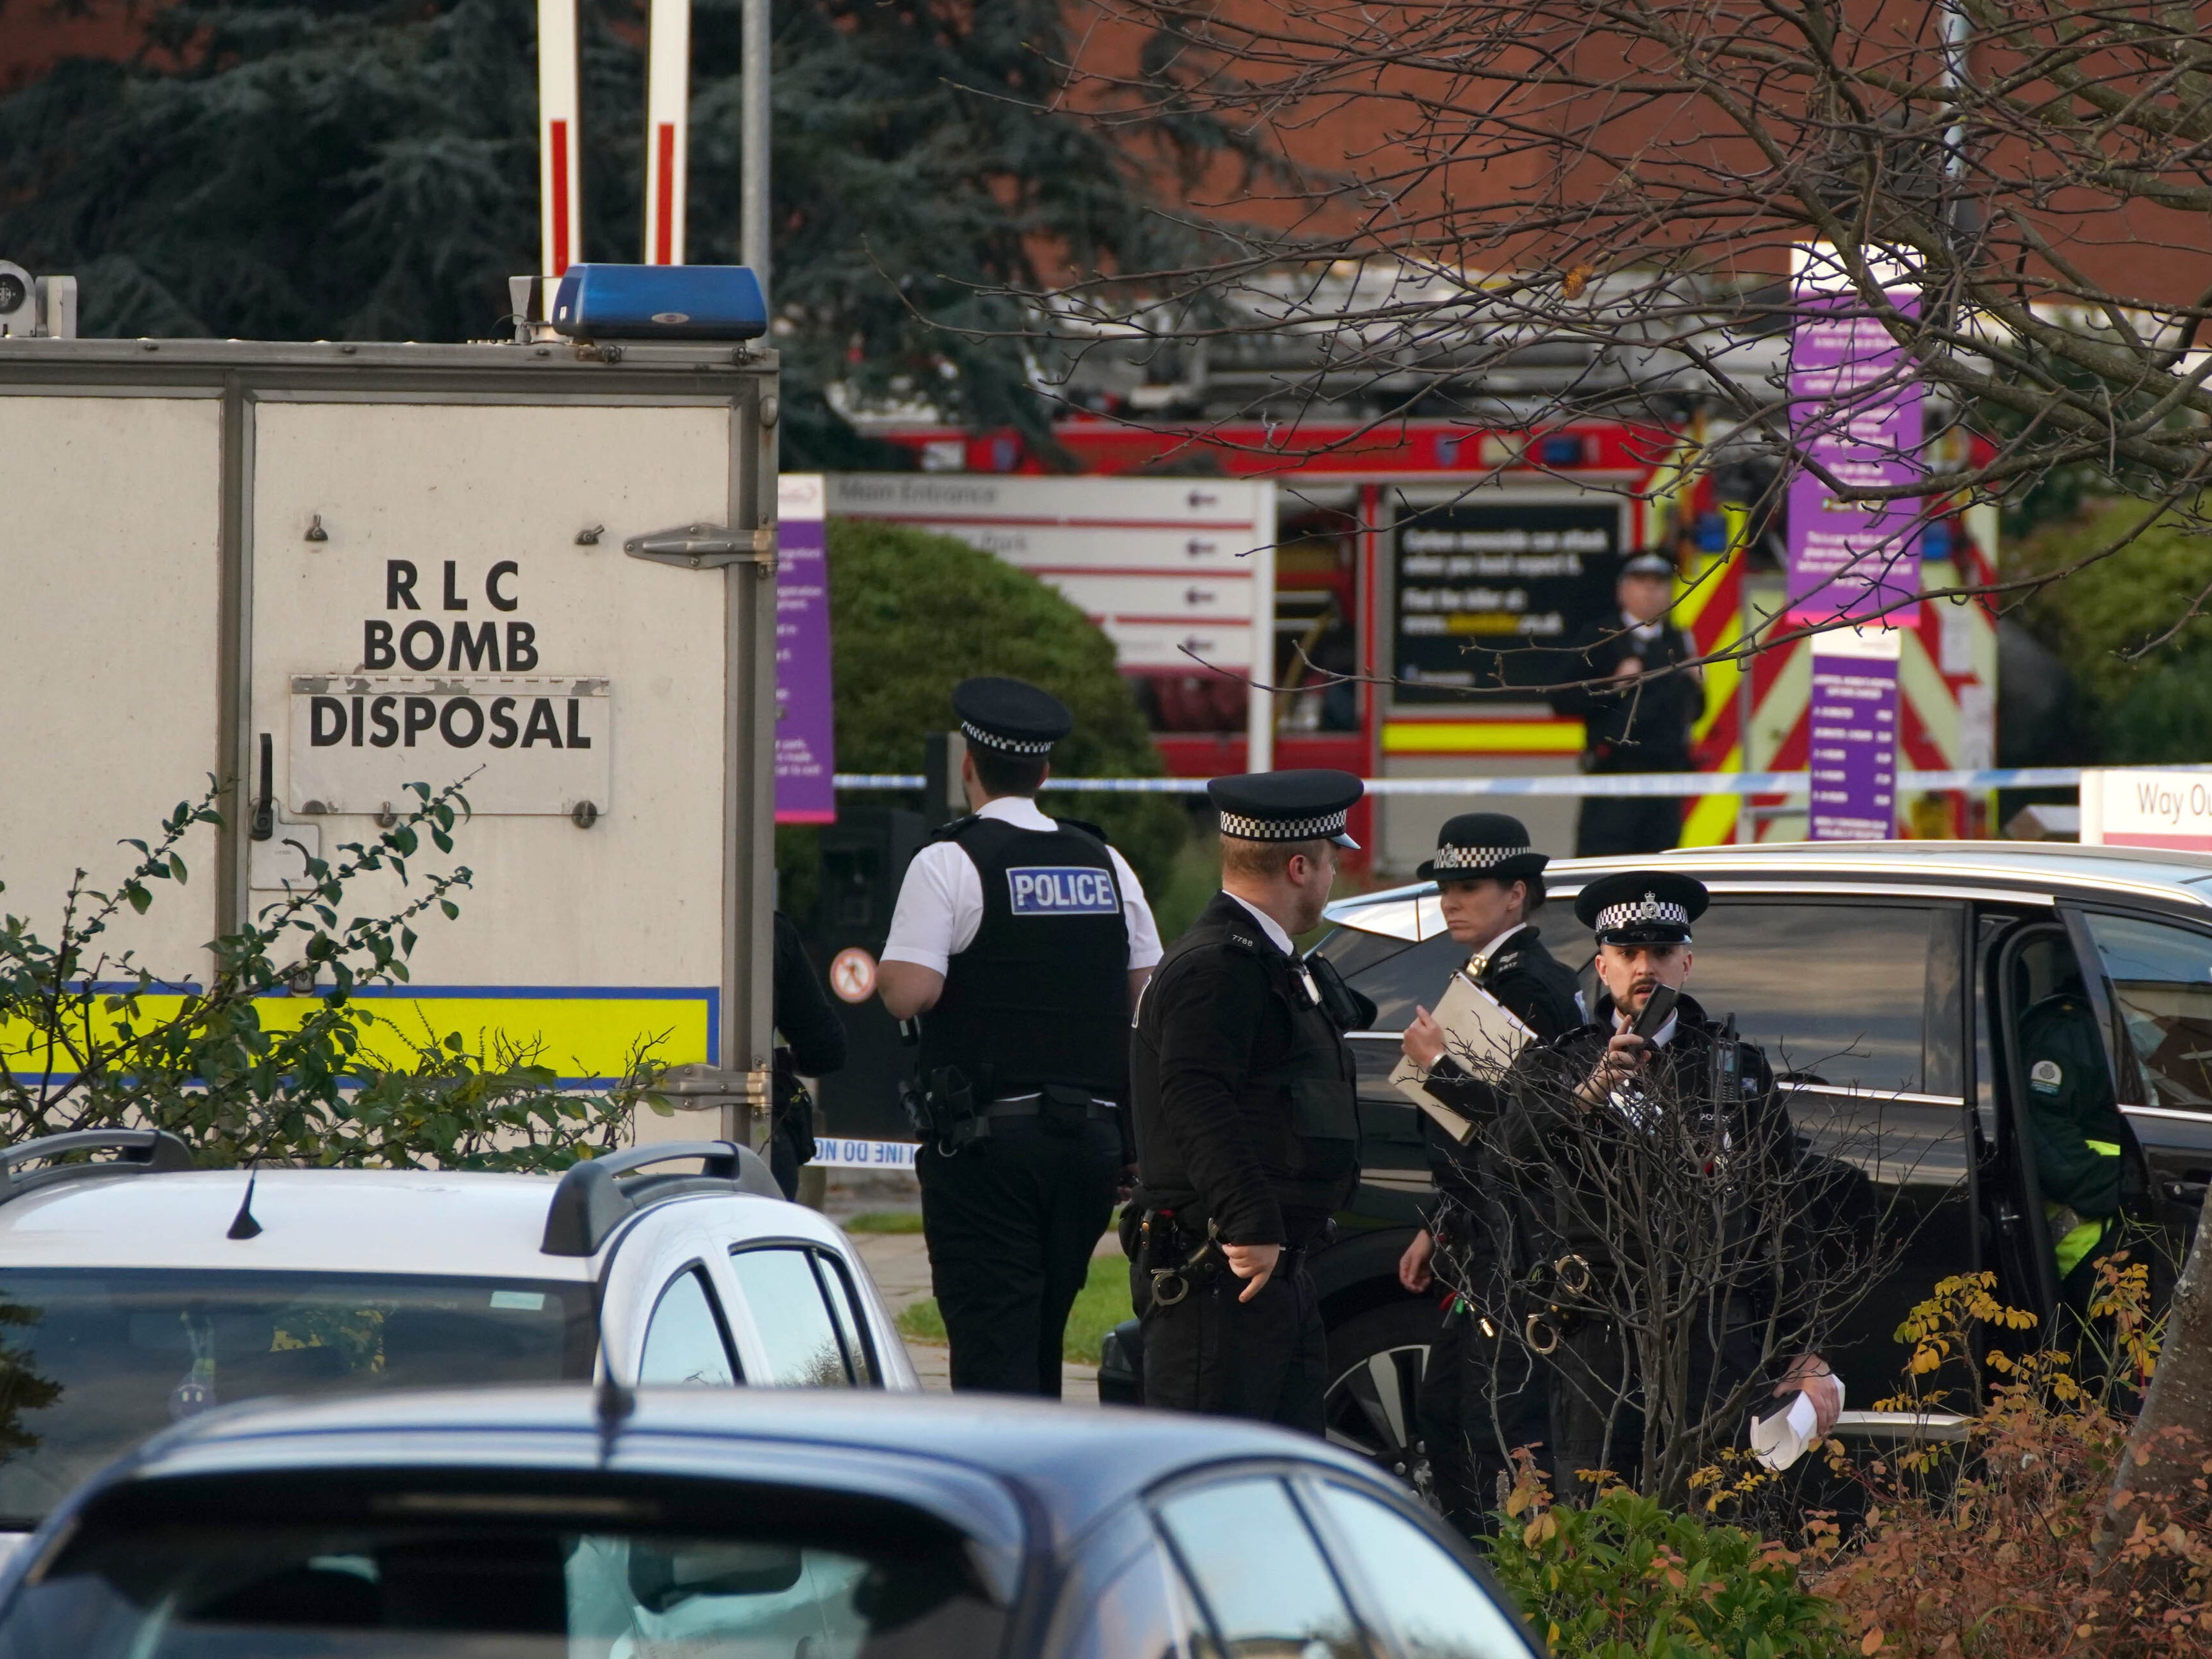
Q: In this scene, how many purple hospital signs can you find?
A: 3